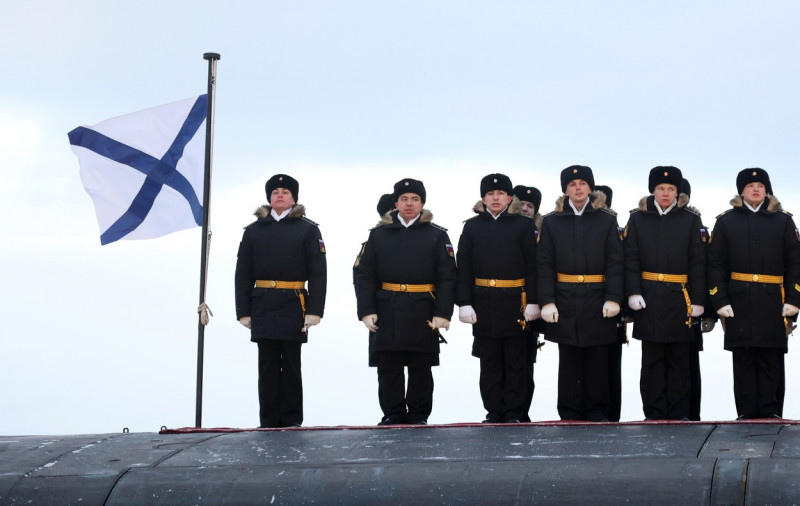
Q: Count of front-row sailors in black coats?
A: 6